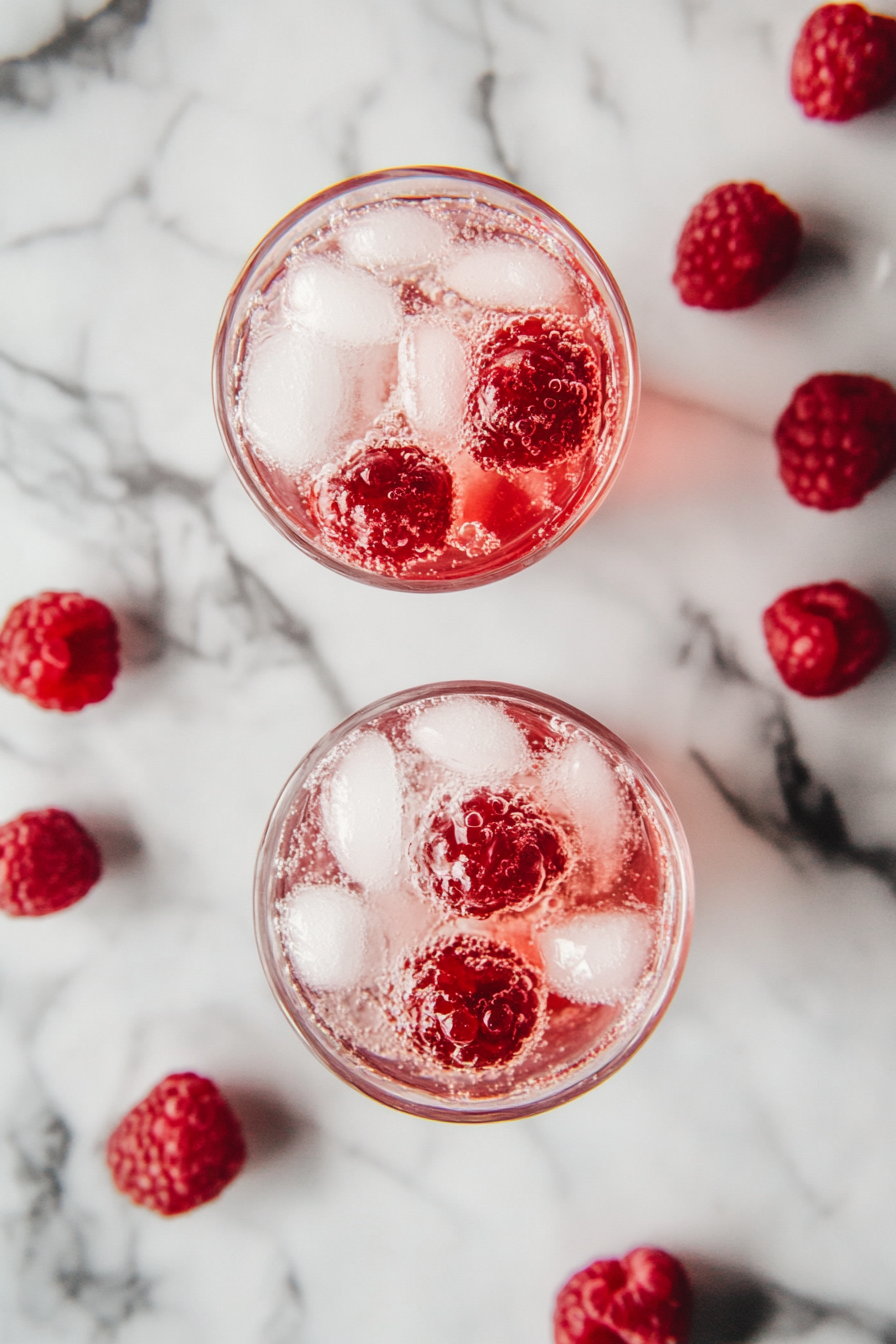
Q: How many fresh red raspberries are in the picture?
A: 12